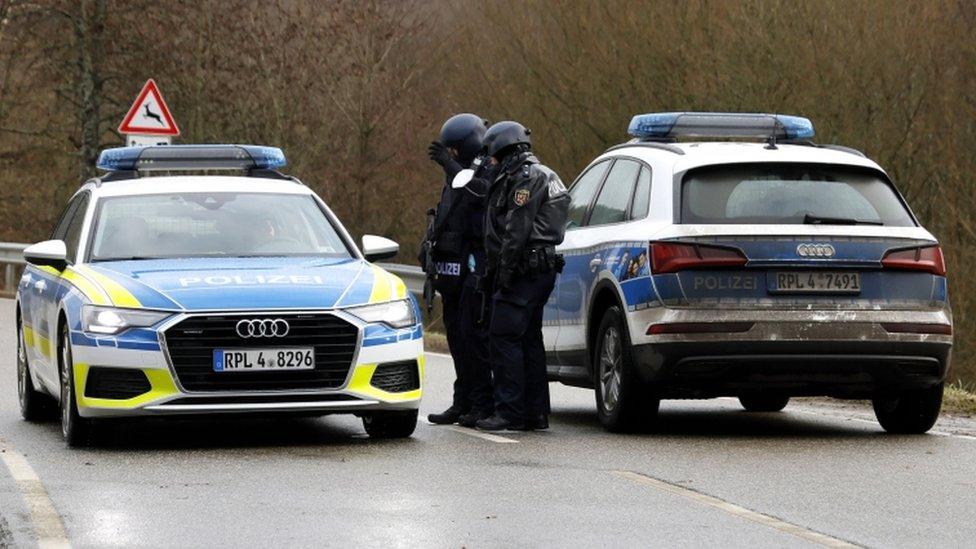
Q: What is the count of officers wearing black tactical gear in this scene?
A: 2